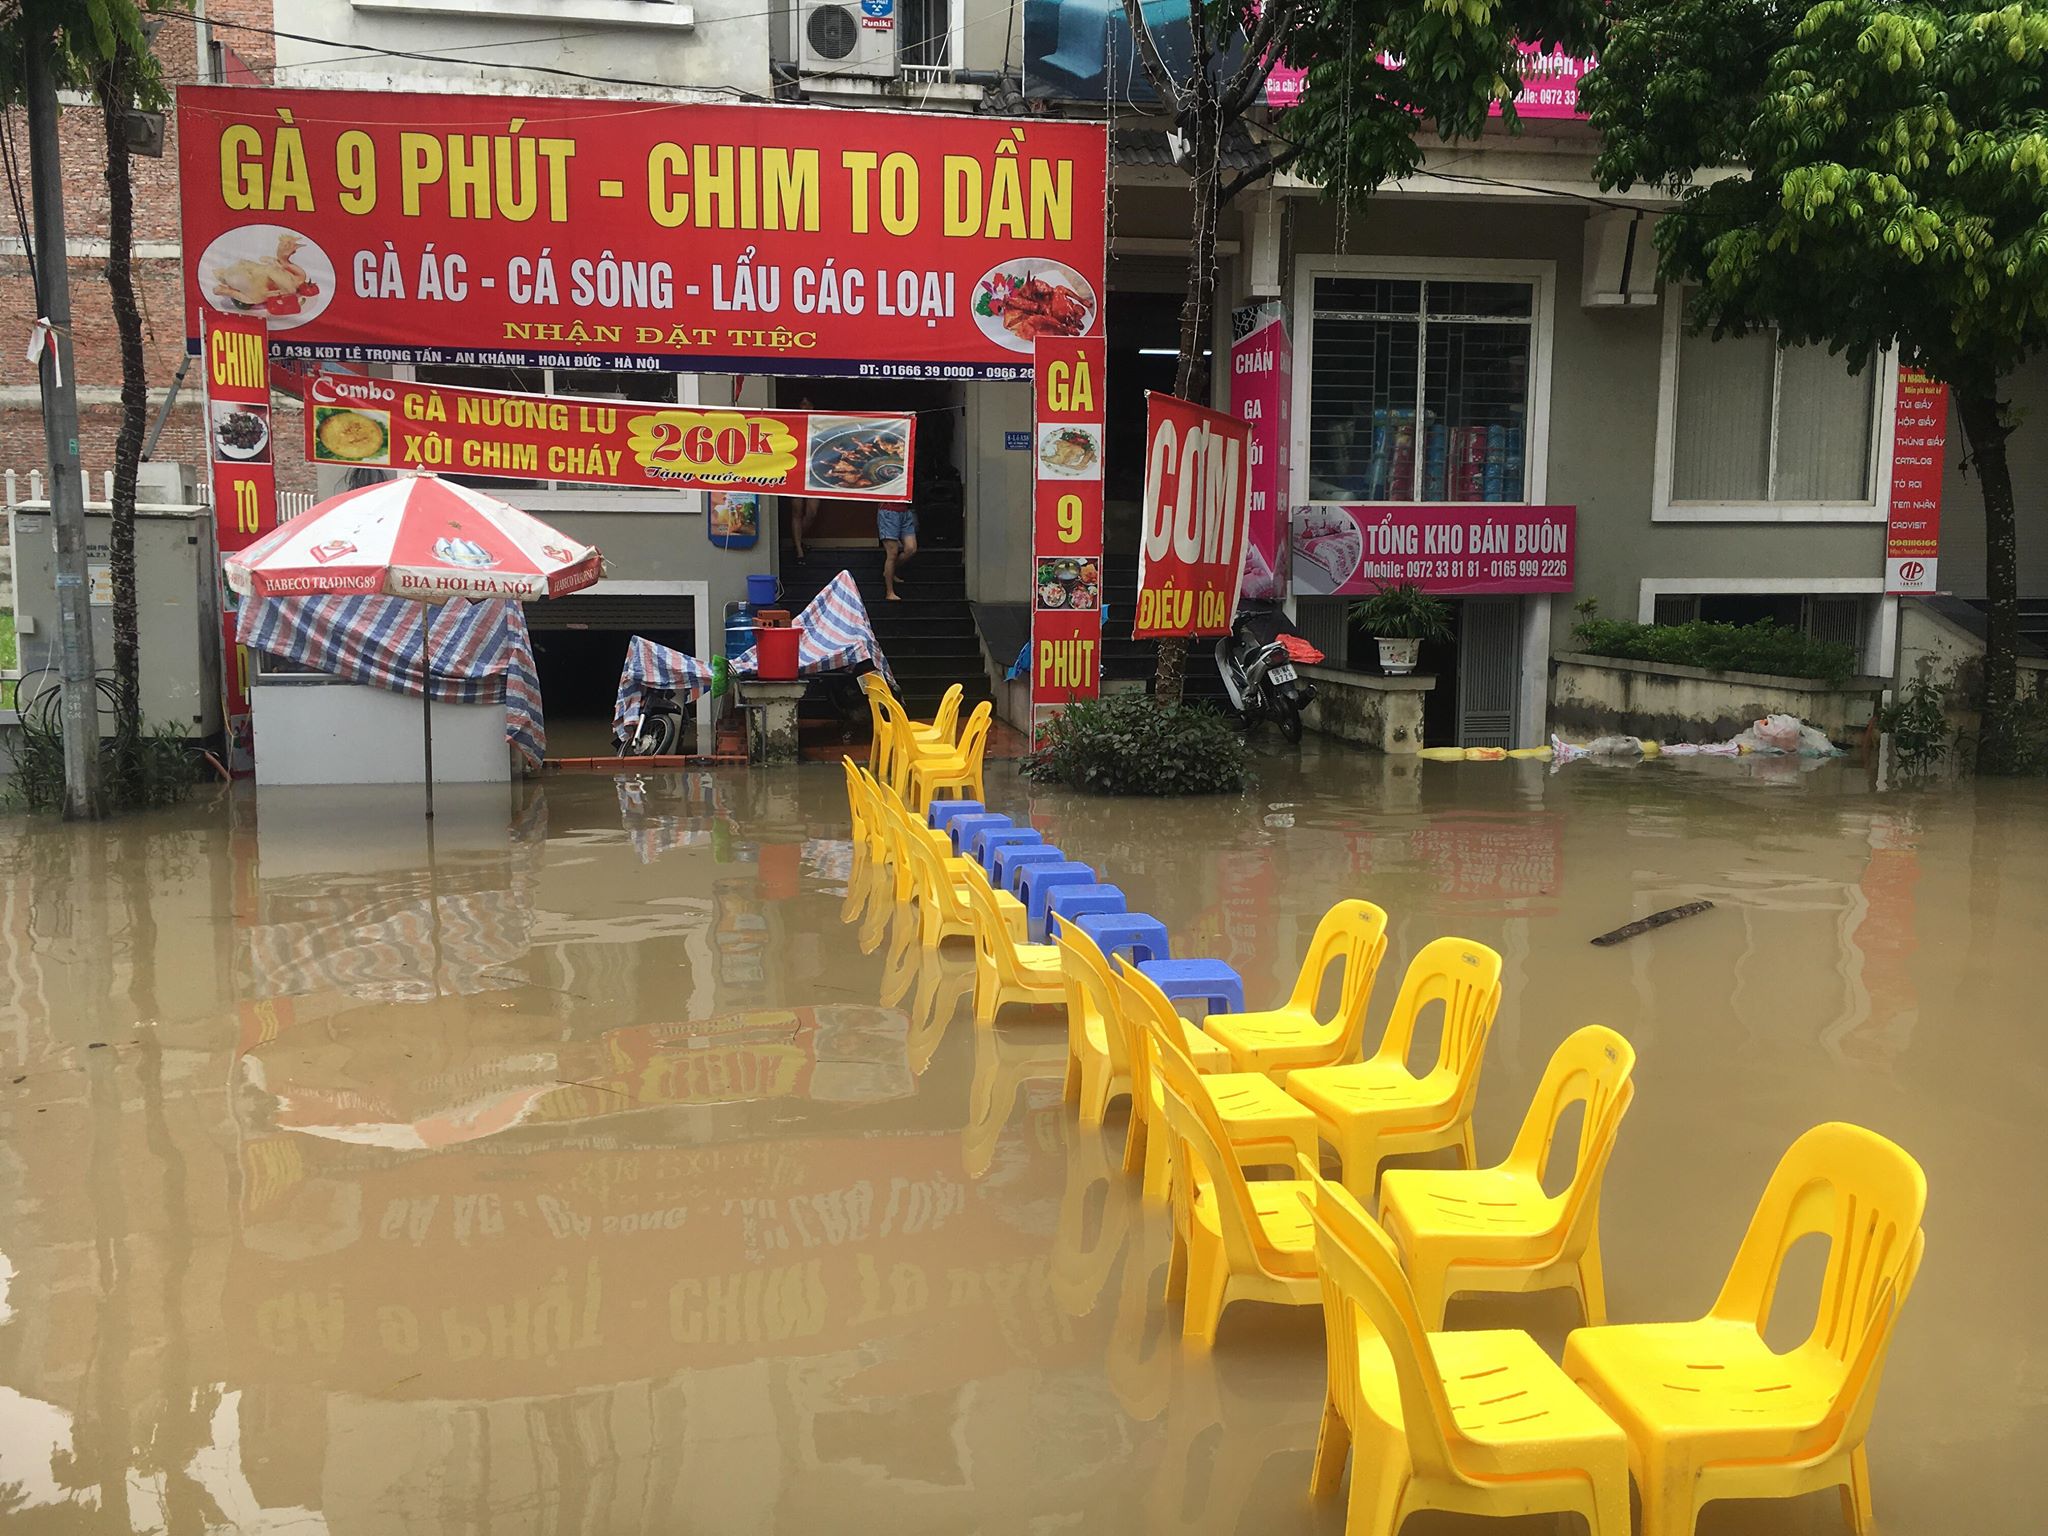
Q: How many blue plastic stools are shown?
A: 8